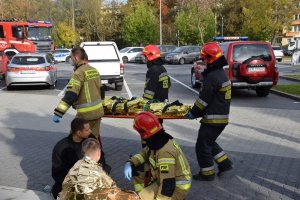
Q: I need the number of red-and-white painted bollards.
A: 0